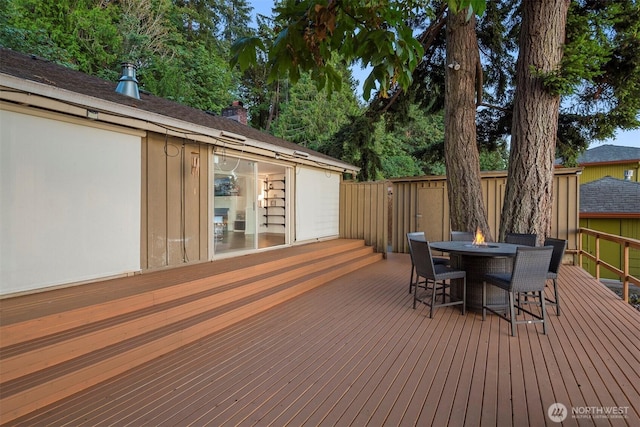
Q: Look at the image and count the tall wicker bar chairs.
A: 6